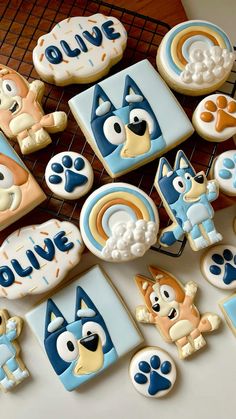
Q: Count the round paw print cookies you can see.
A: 5